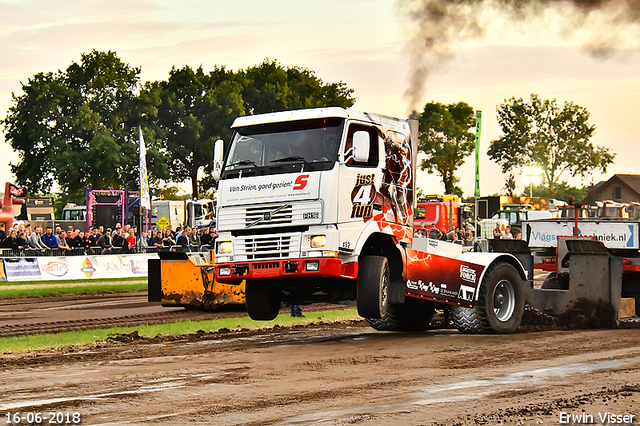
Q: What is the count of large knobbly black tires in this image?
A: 2